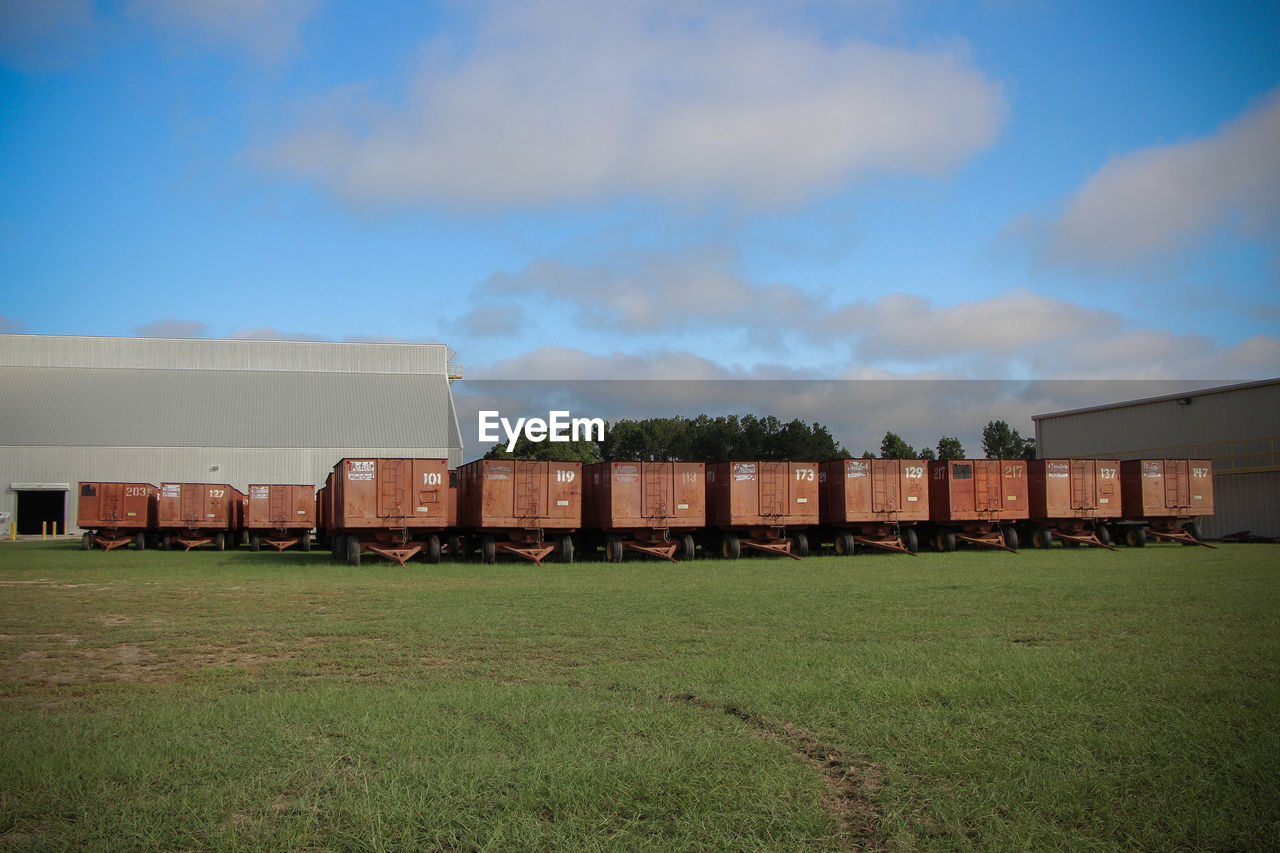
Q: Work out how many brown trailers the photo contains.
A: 11